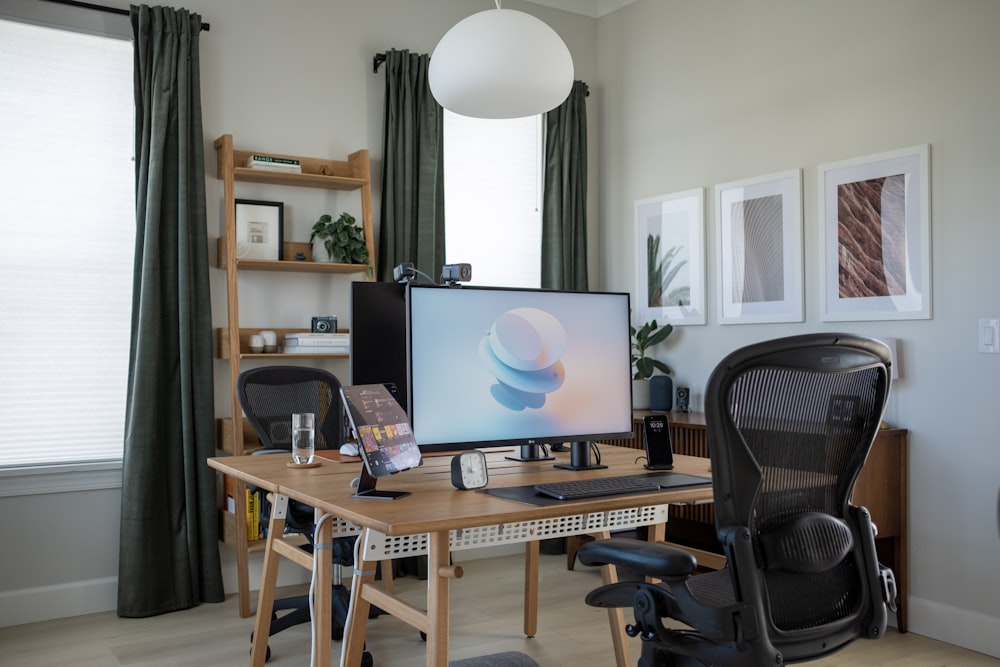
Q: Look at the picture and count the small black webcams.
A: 2